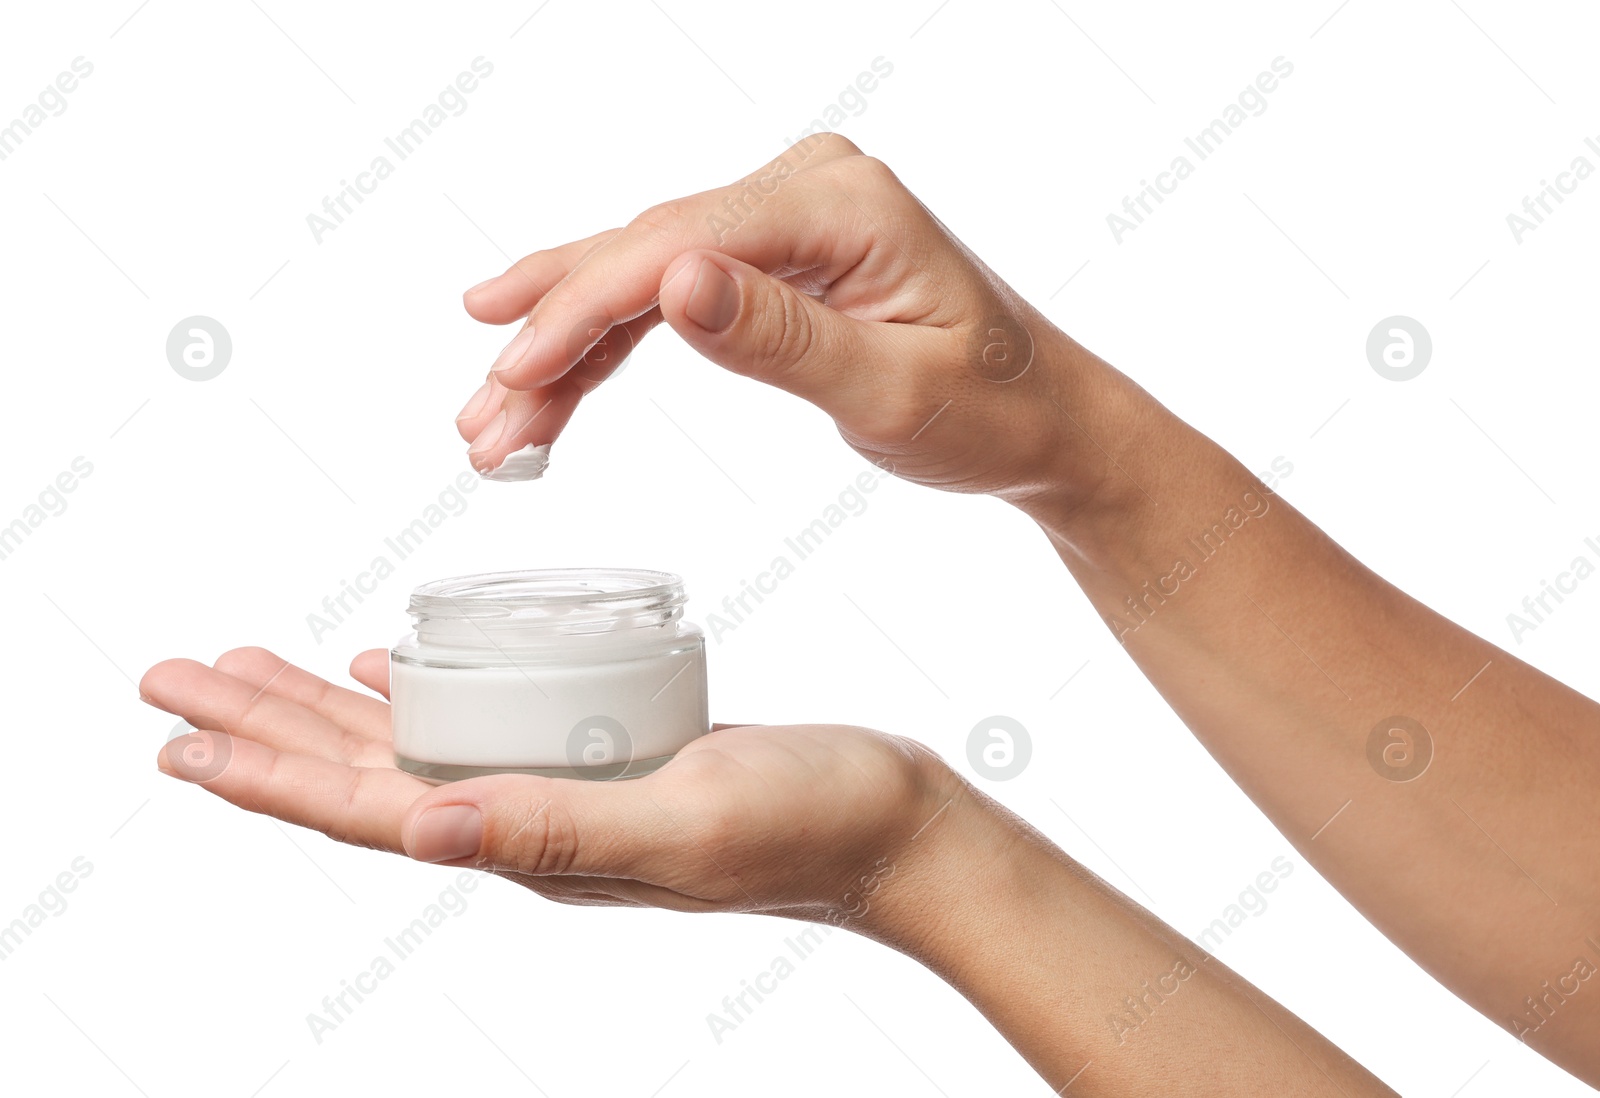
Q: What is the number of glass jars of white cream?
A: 1